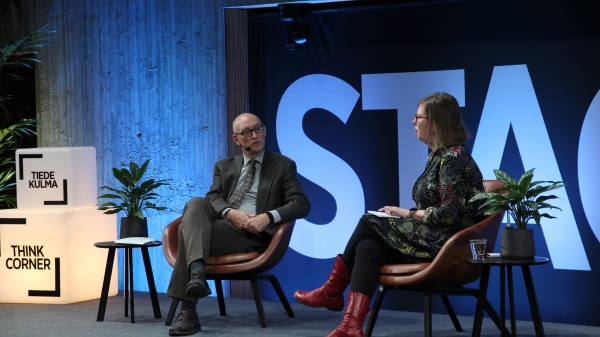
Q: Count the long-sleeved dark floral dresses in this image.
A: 1